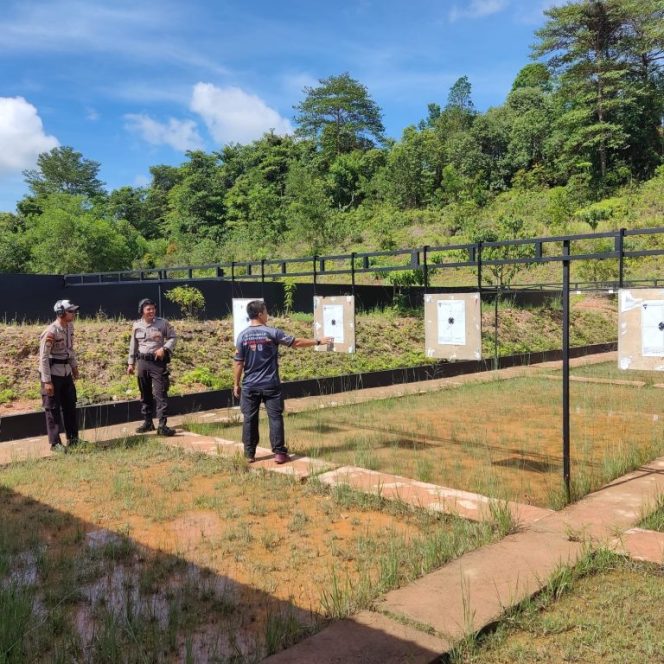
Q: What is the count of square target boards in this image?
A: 4